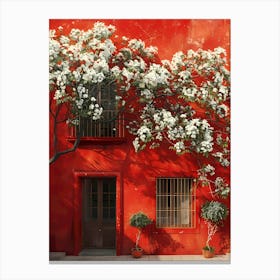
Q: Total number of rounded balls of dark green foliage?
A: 2